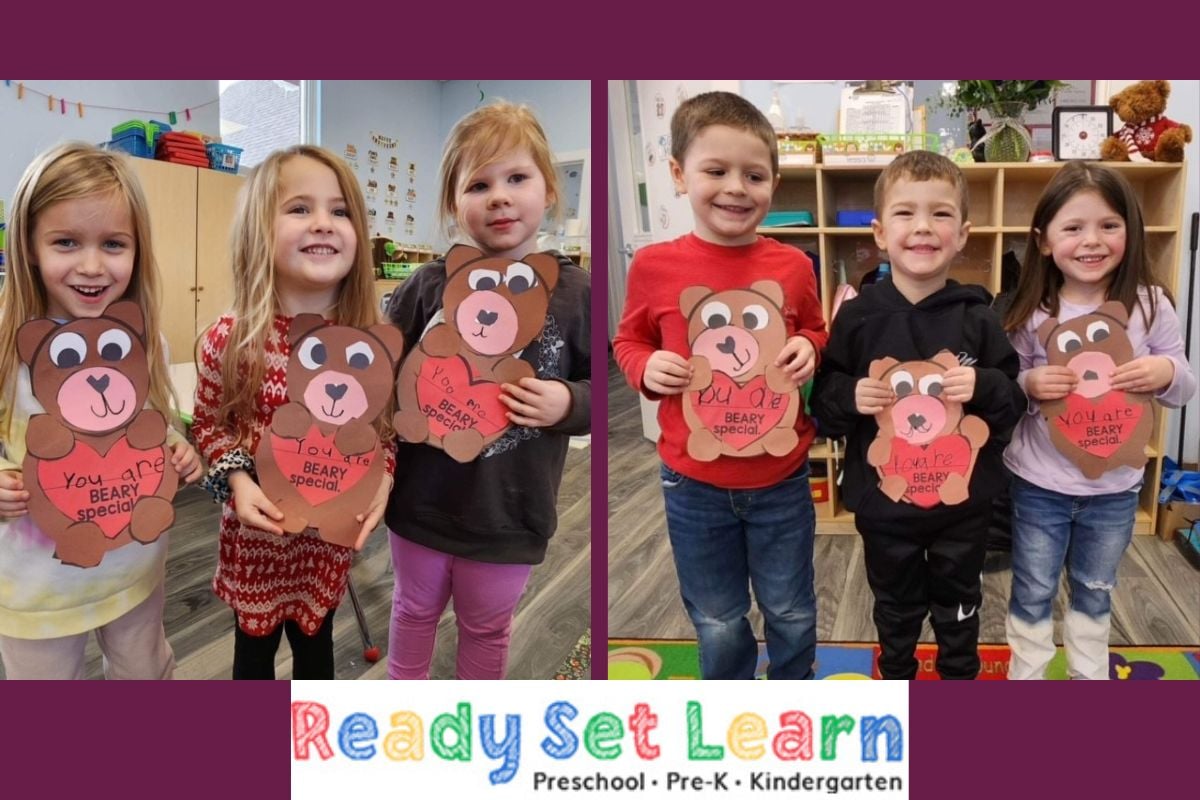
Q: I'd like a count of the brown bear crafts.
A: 6